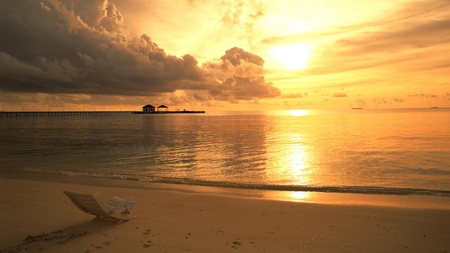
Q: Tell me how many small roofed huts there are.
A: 2